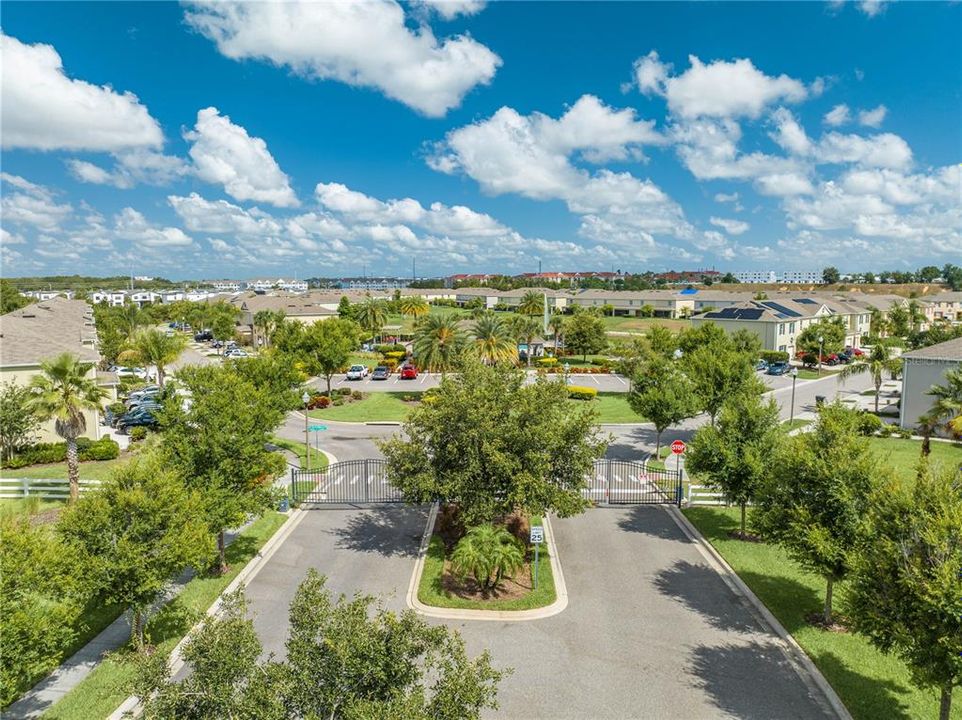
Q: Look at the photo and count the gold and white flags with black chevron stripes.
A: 0